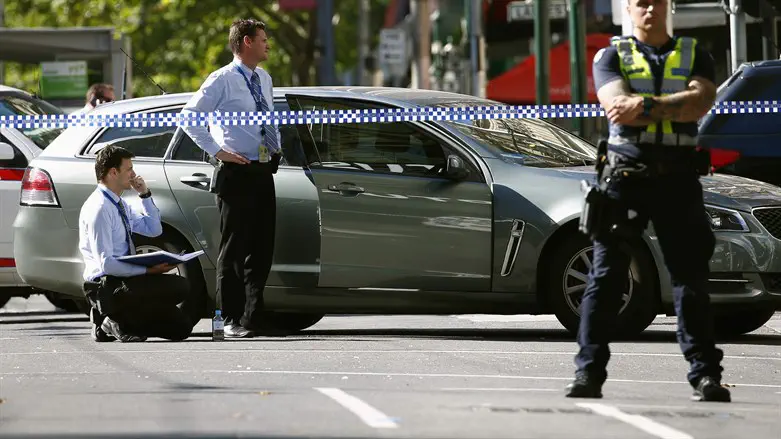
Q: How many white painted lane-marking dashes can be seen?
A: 2